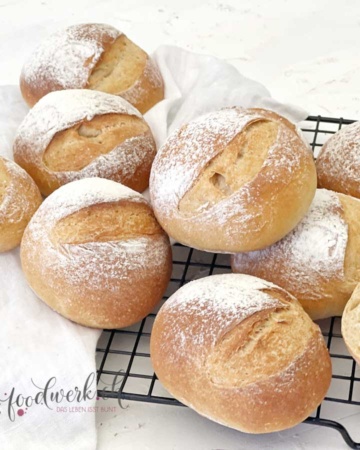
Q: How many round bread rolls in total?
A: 9